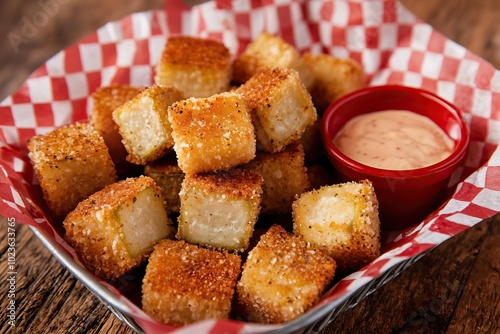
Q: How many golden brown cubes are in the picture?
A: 15